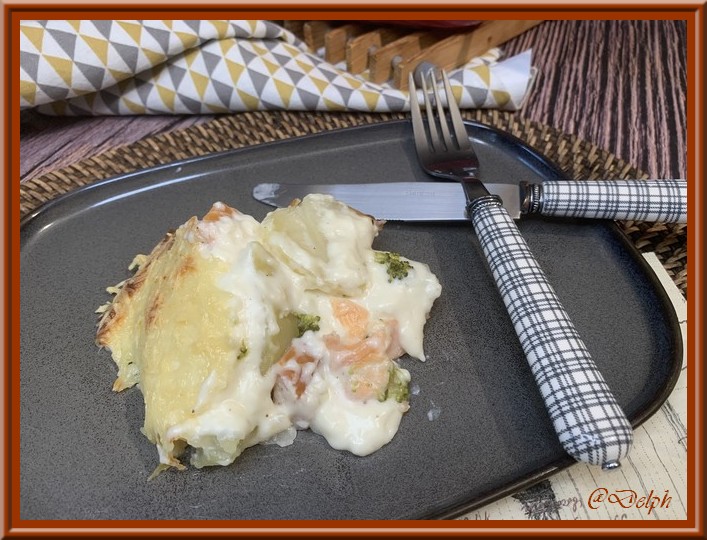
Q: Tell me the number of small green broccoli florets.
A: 3